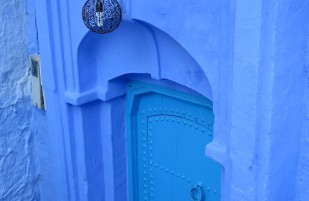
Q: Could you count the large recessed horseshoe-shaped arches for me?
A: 1